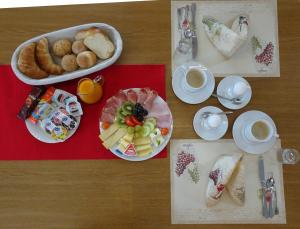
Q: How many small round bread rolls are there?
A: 4